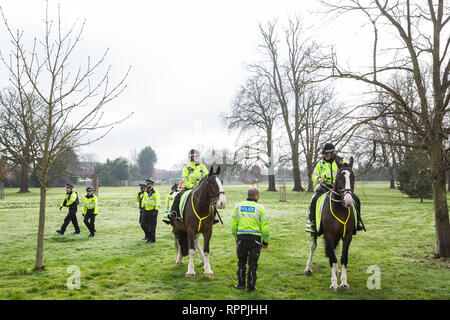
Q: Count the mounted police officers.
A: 2